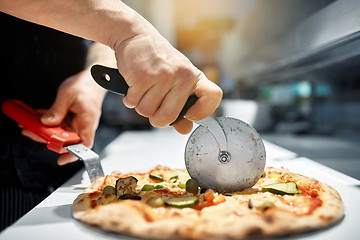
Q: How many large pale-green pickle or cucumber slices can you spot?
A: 2